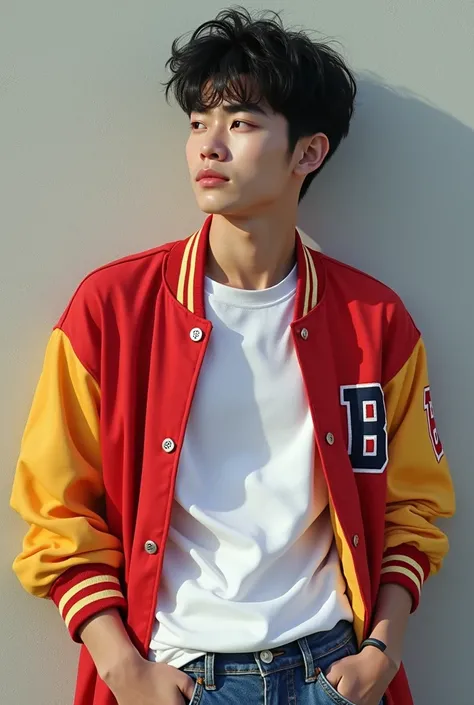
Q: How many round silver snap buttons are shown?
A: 6